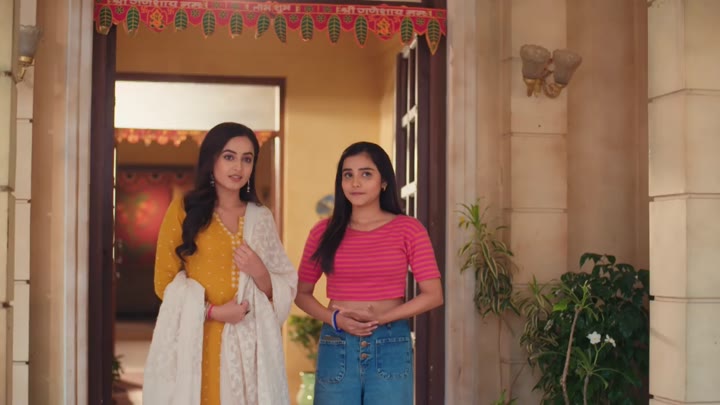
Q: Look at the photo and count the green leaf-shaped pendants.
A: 12